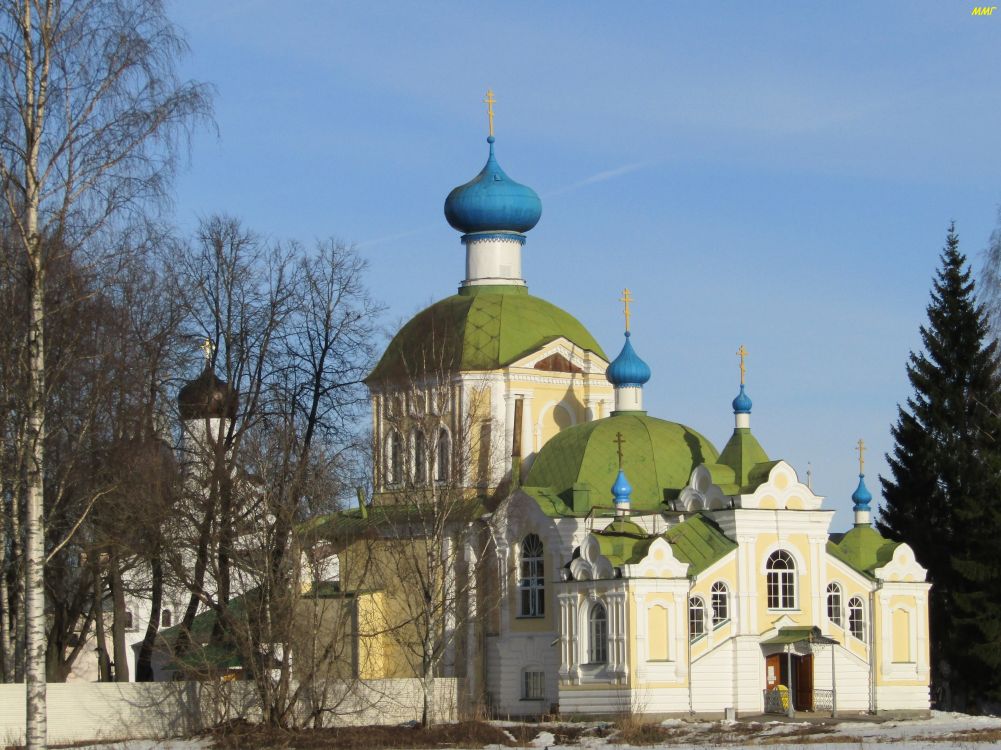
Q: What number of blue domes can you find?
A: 5